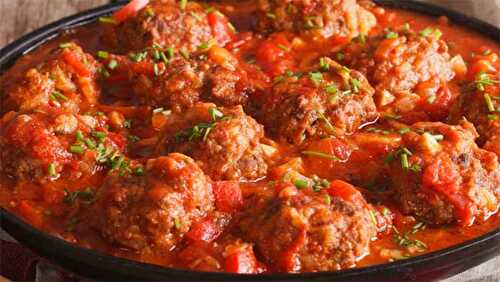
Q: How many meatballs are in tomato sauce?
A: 12